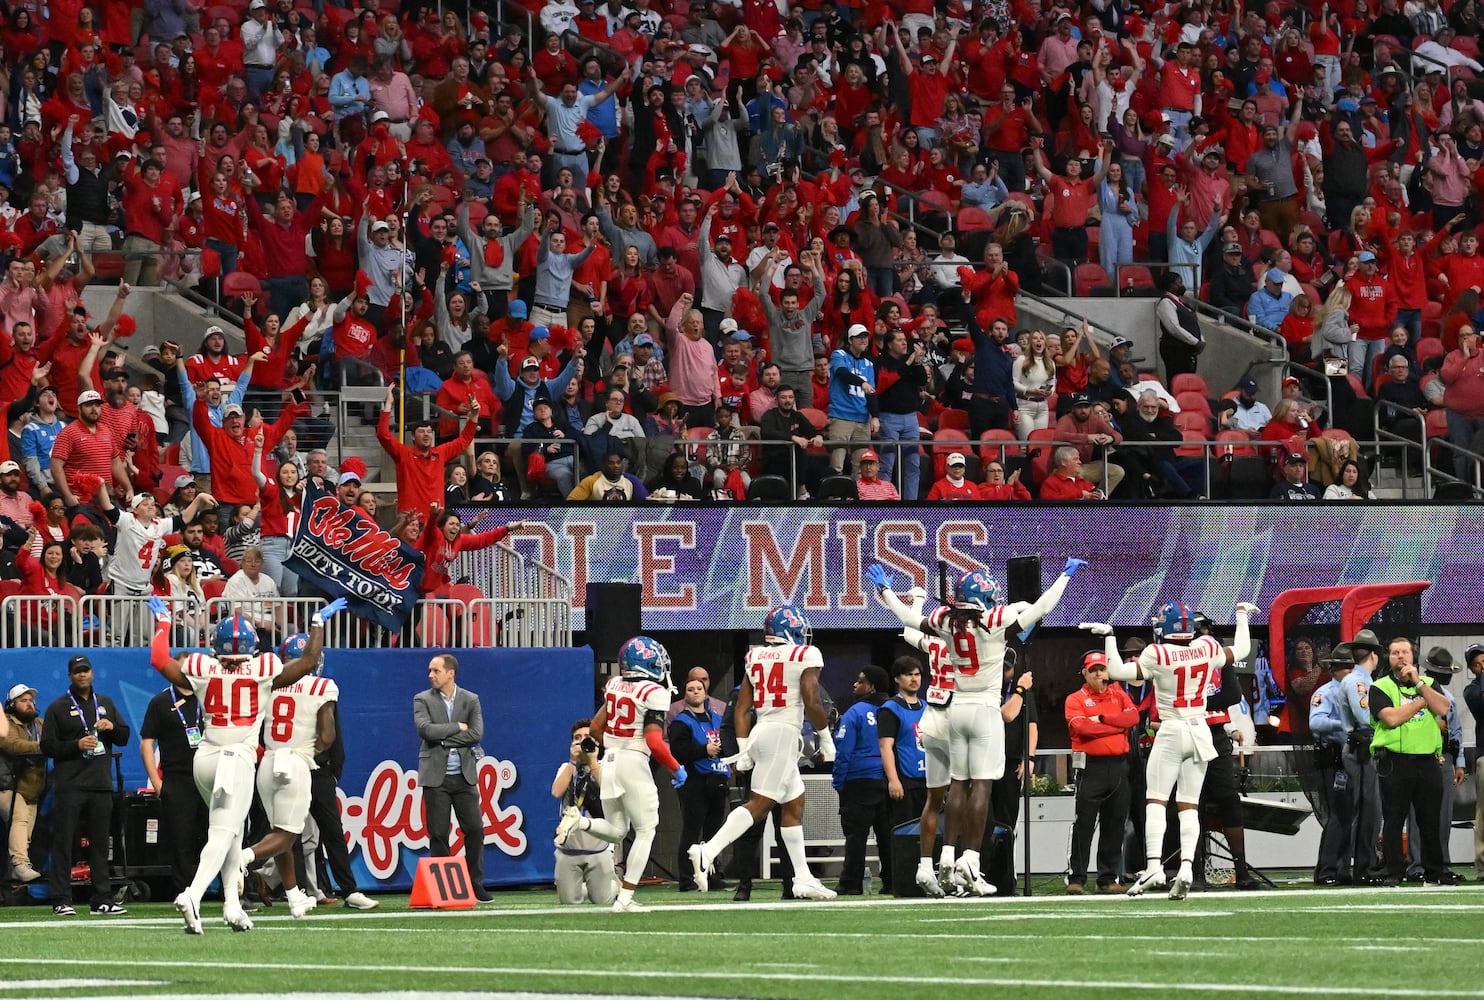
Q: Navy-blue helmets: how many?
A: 6